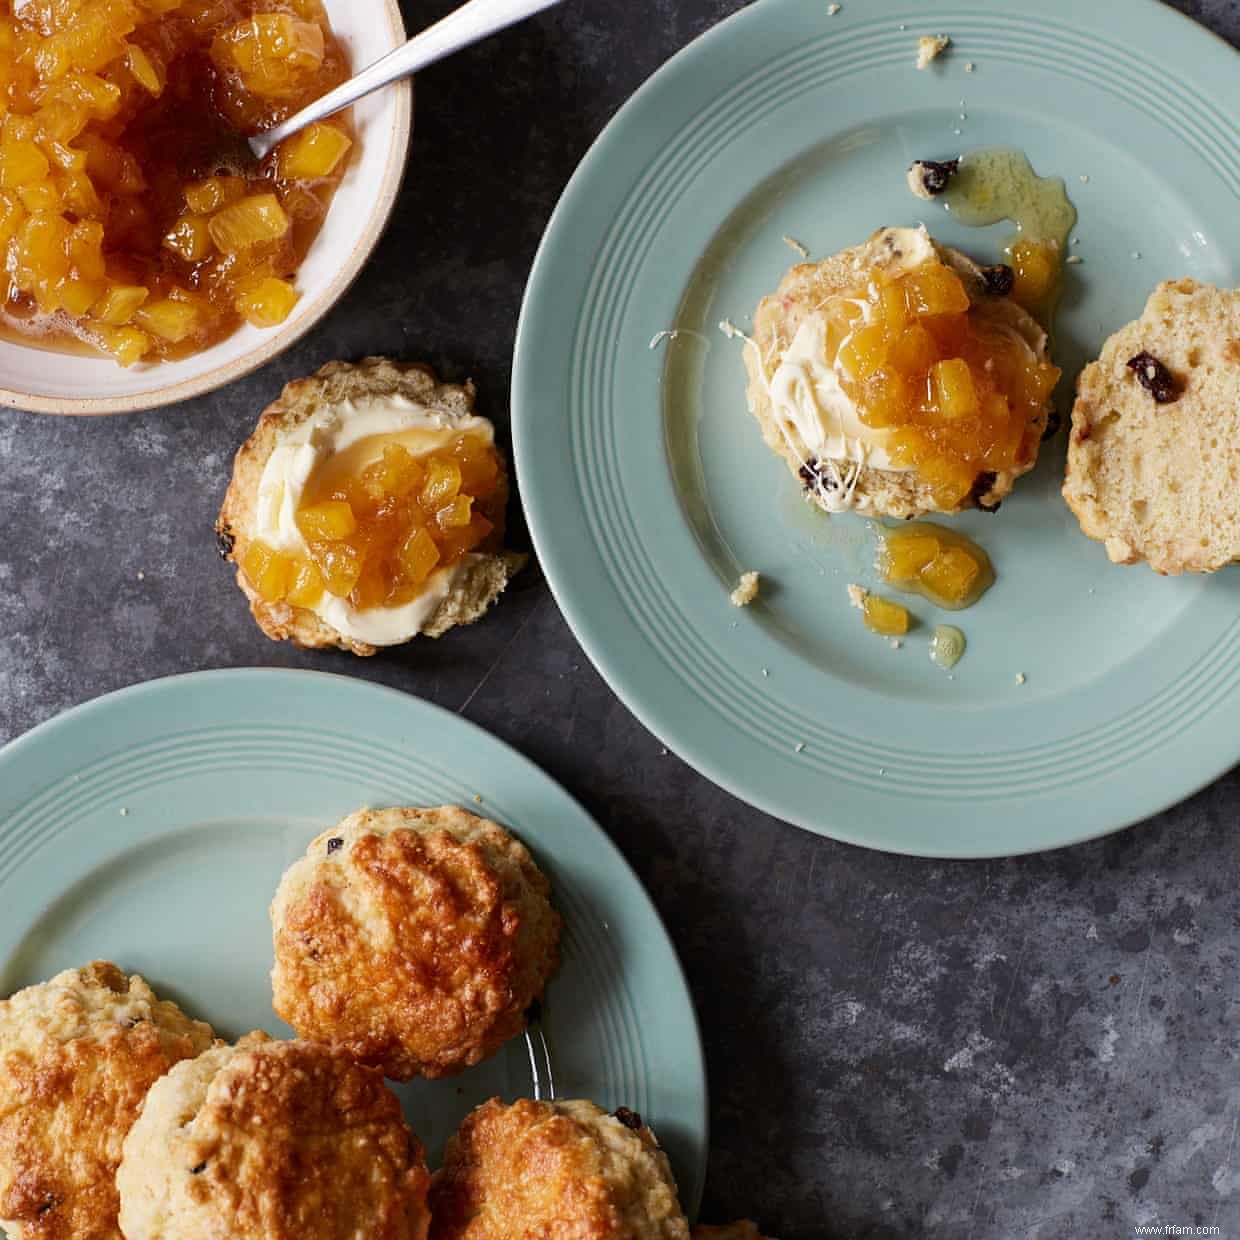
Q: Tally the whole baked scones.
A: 4